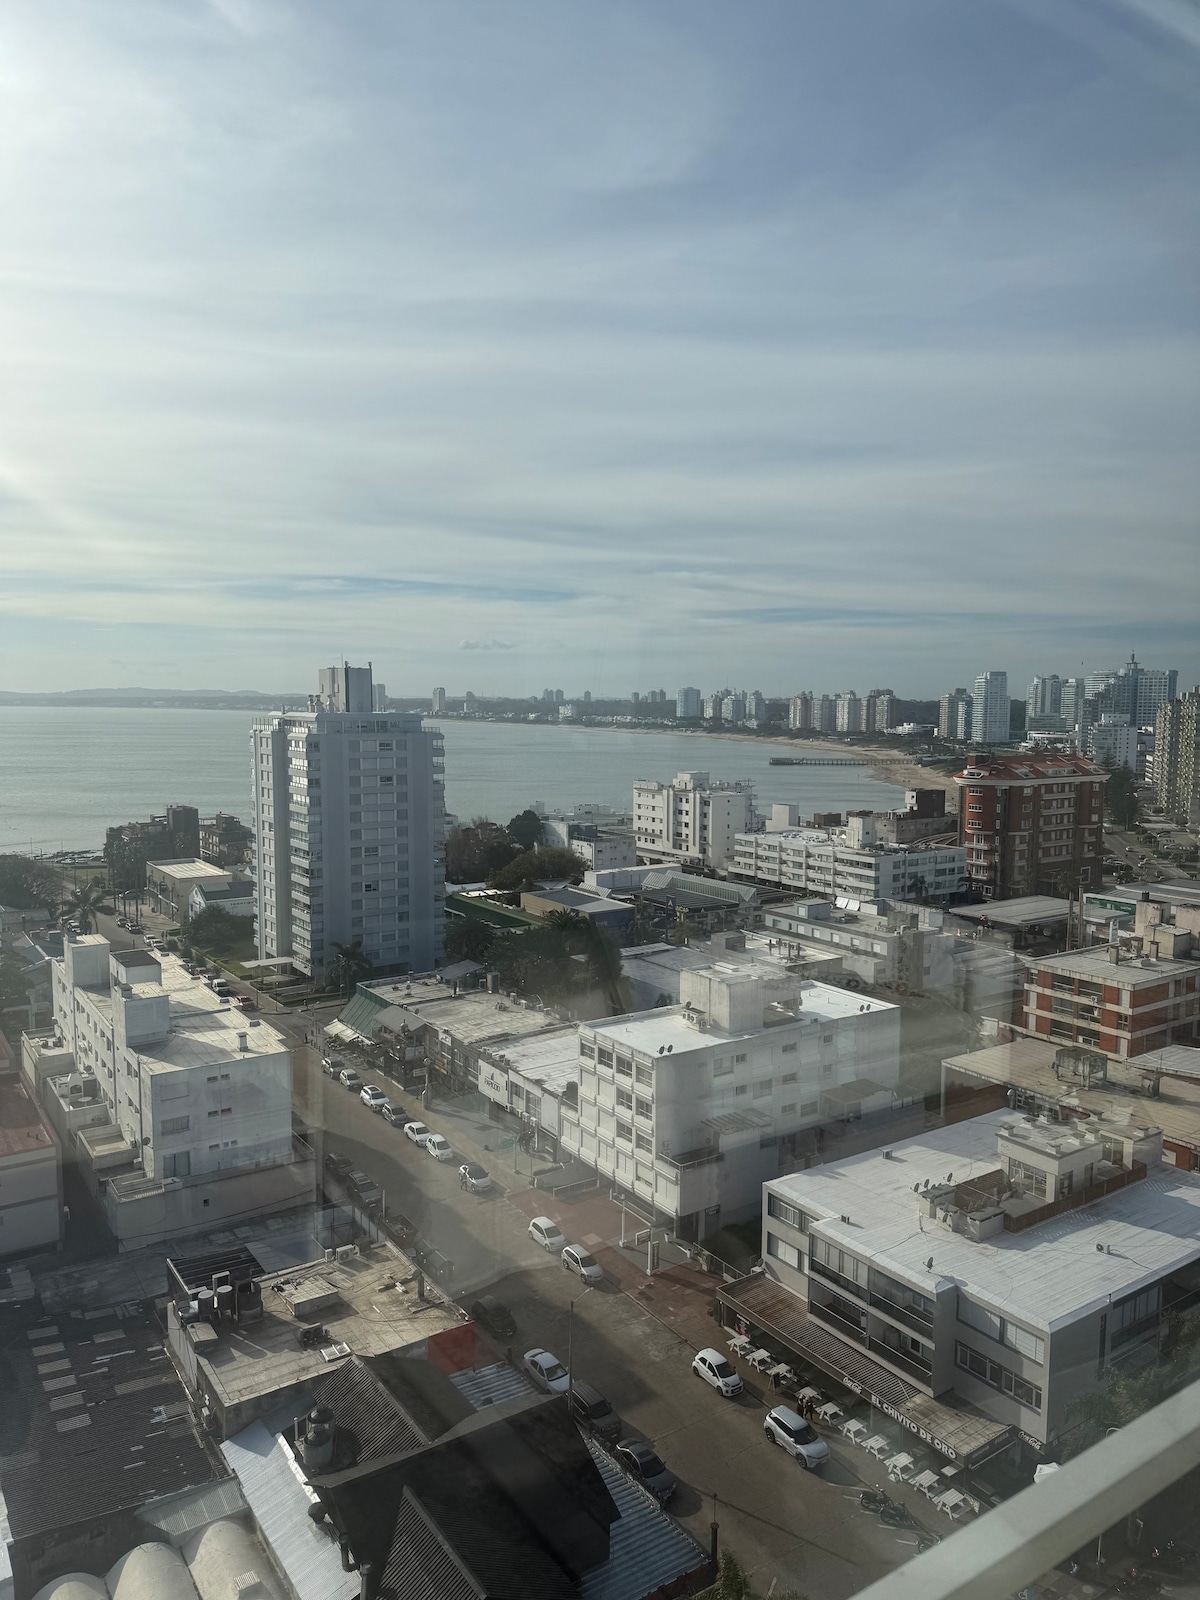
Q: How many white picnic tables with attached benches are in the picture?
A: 10